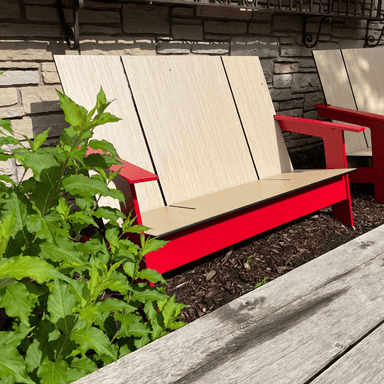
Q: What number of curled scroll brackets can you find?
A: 3